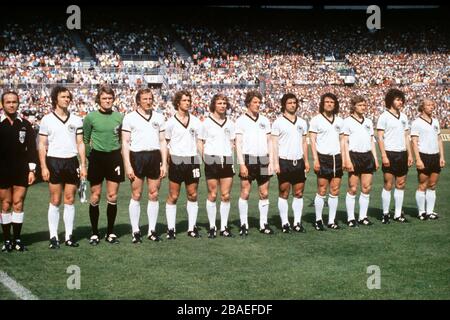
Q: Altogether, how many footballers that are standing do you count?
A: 11